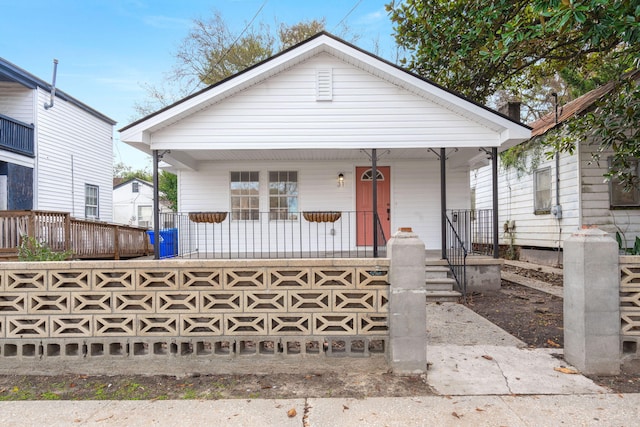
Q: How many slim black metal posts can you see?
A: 4